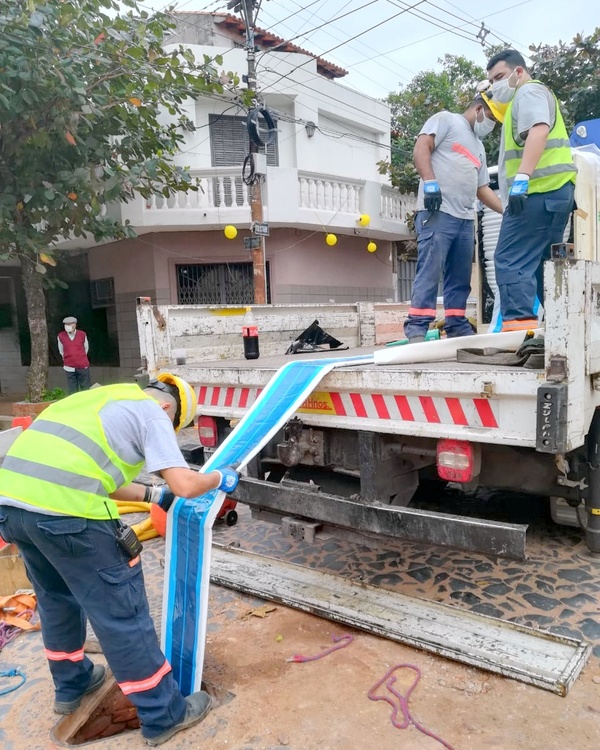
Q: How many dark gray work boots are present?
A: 2